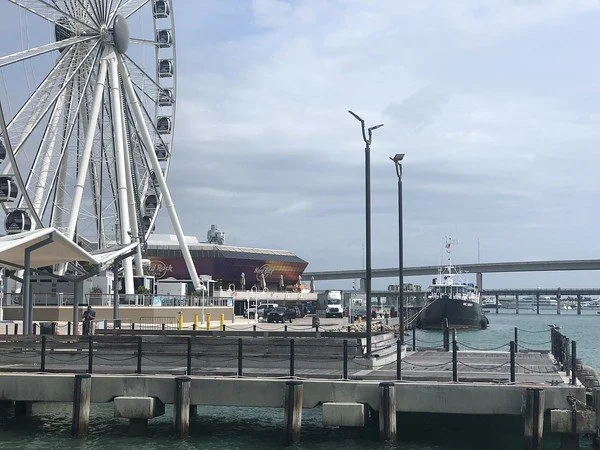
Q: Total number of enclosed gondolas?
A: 12